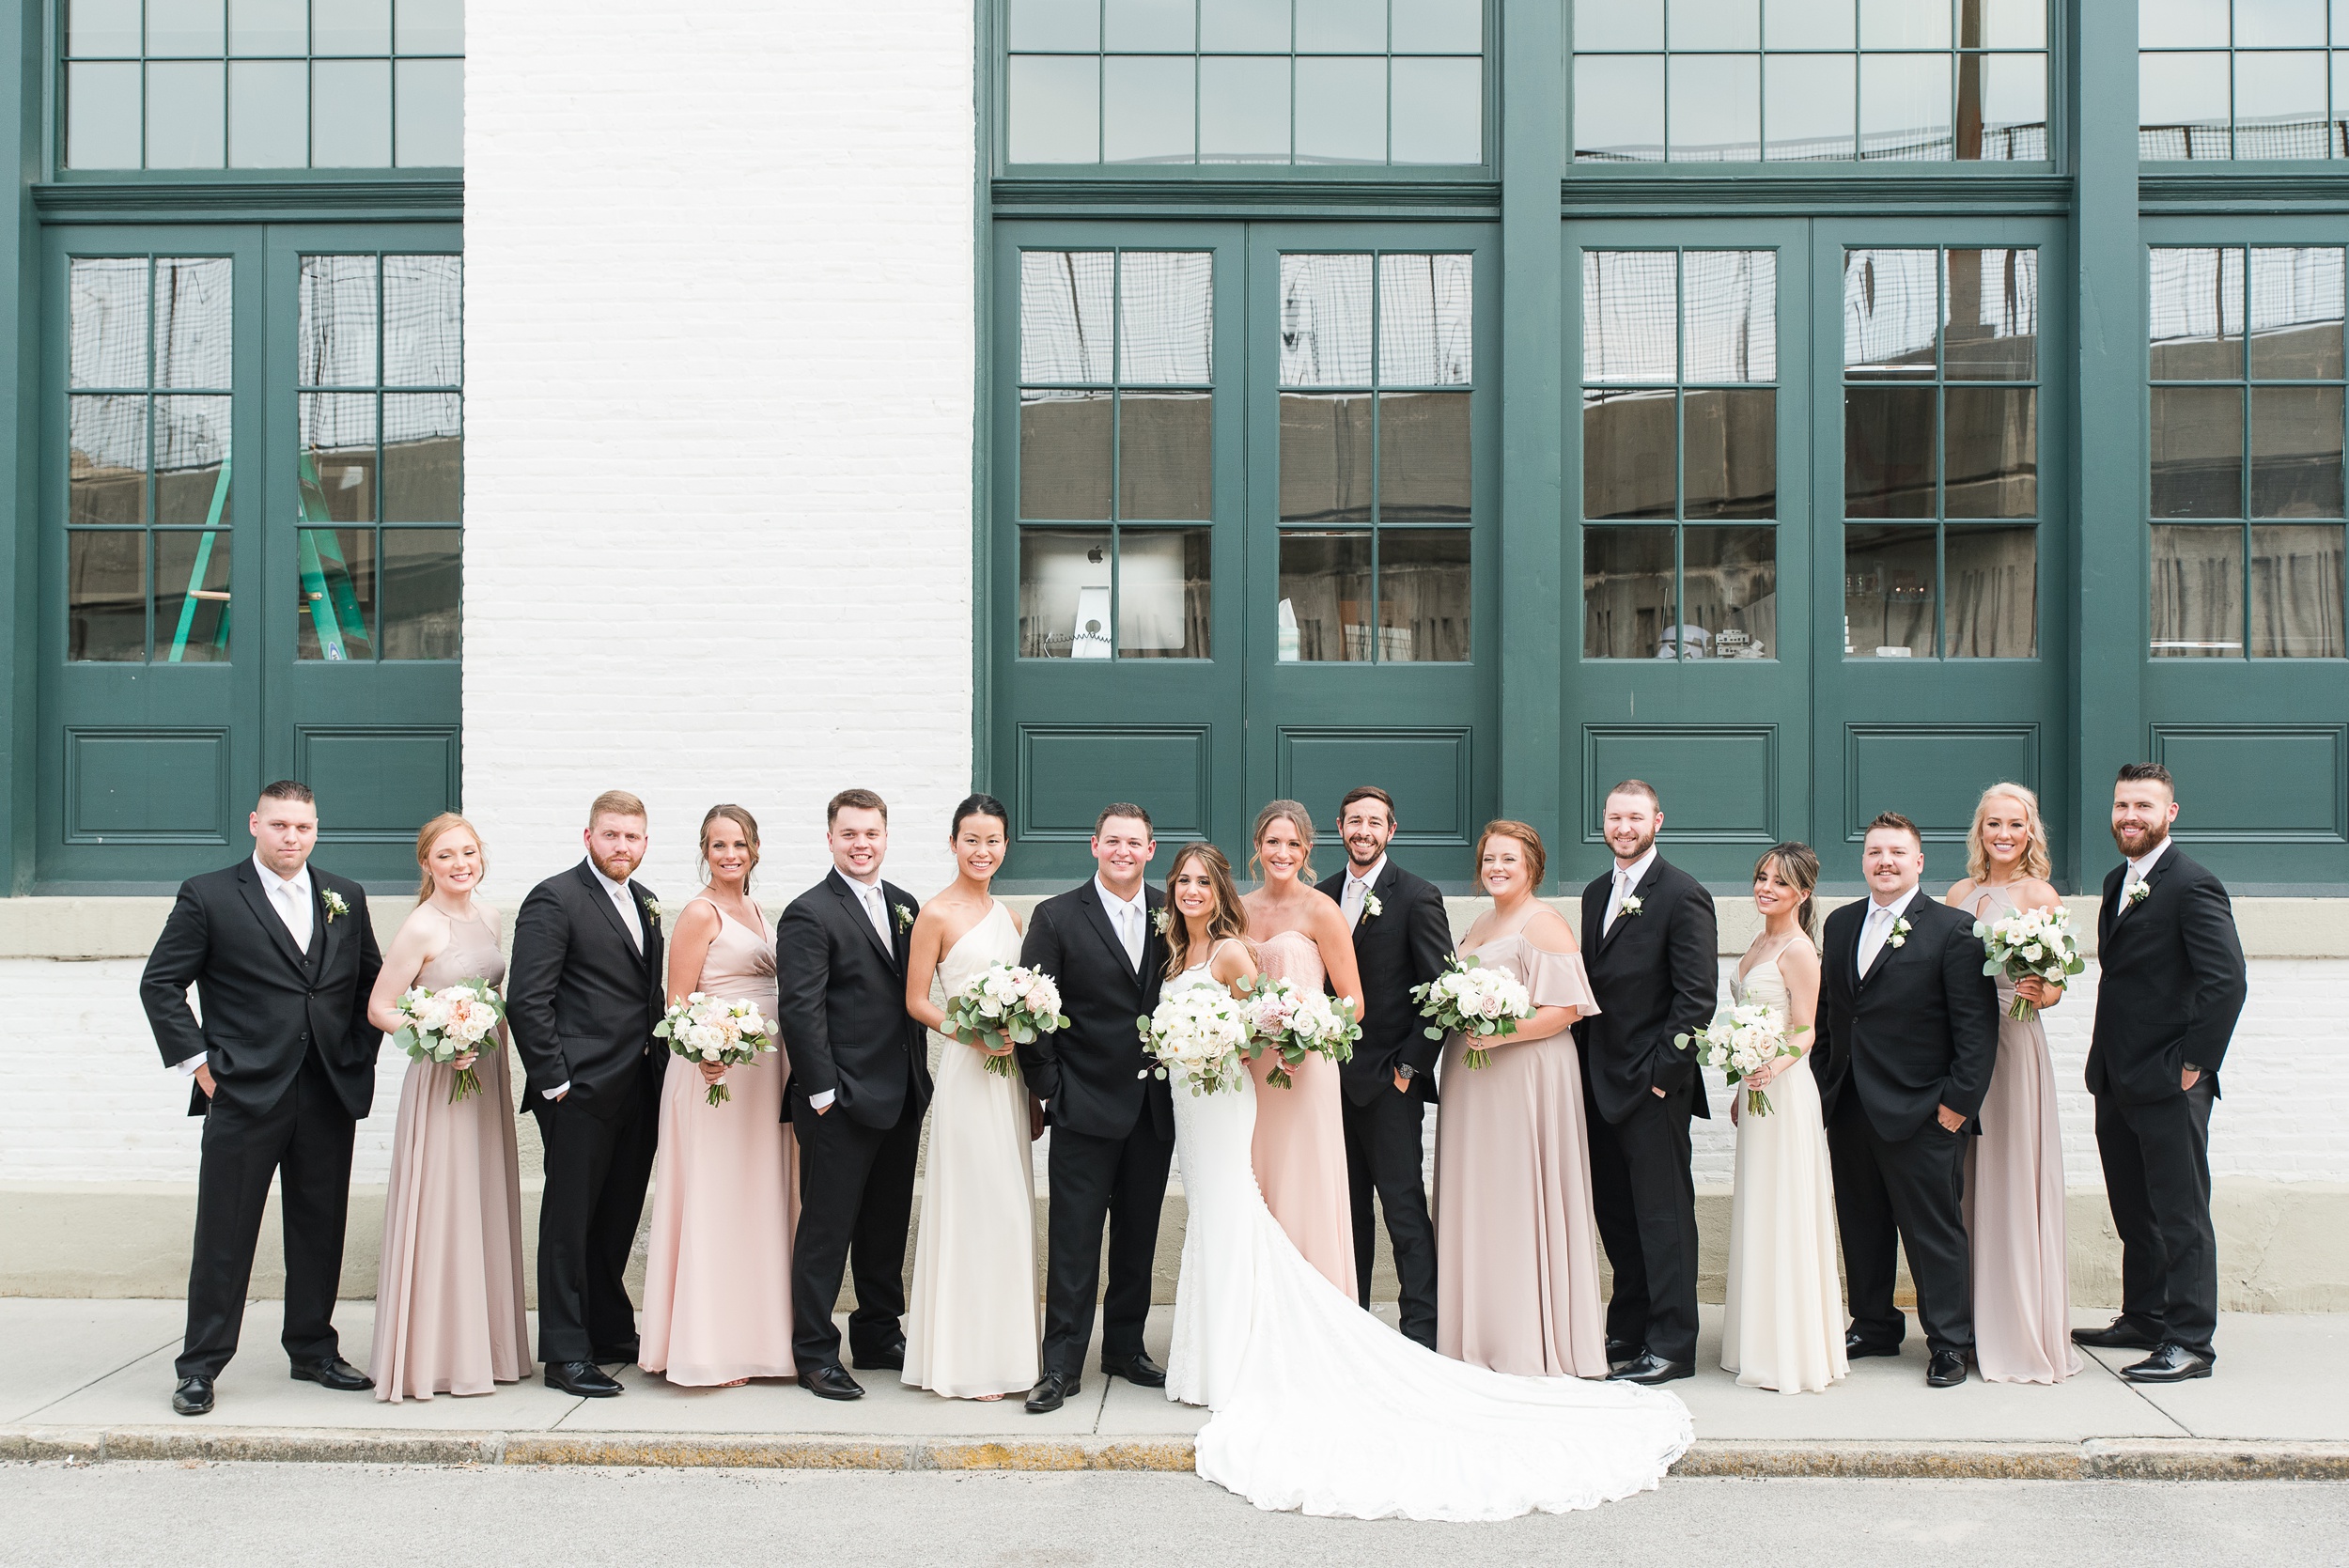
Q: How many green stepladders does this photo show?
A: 1